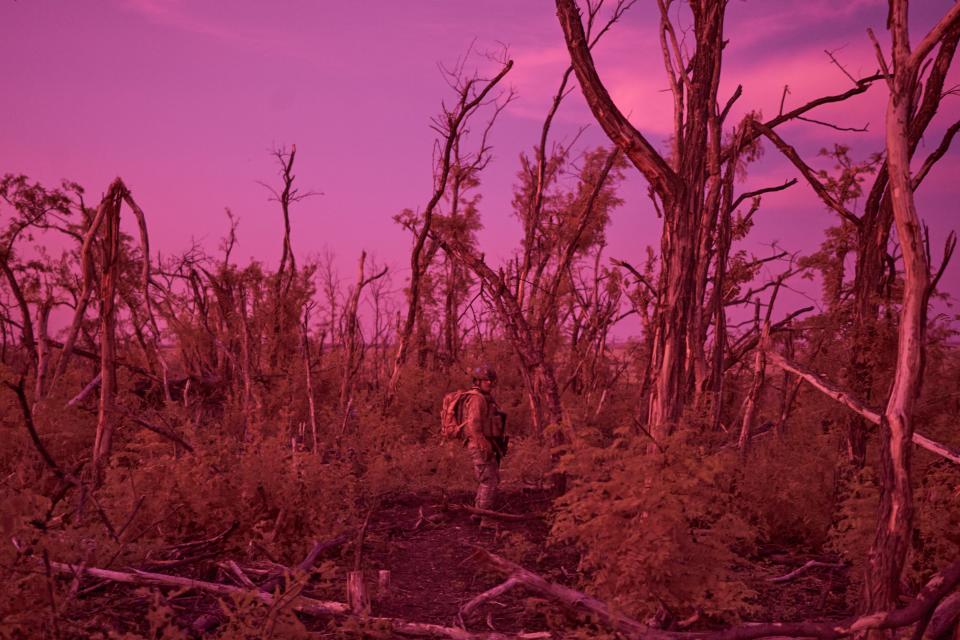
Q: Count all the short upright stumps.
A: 2